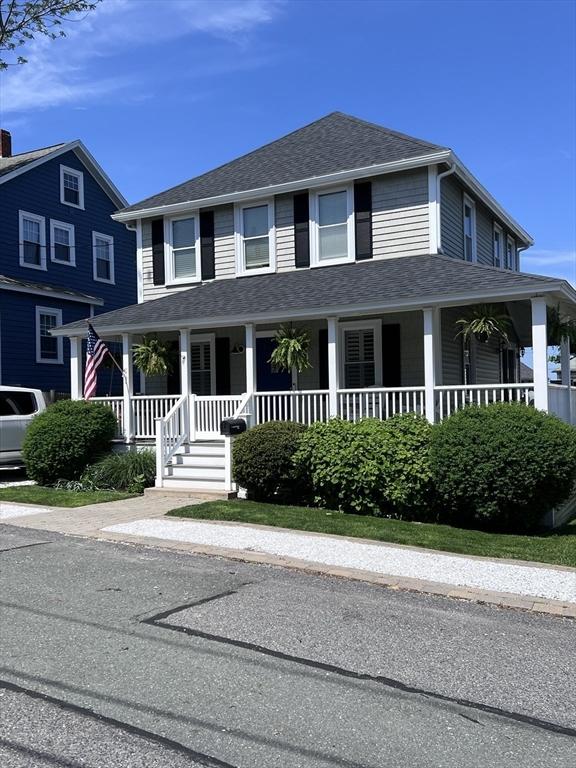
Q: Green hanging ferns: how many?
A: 4